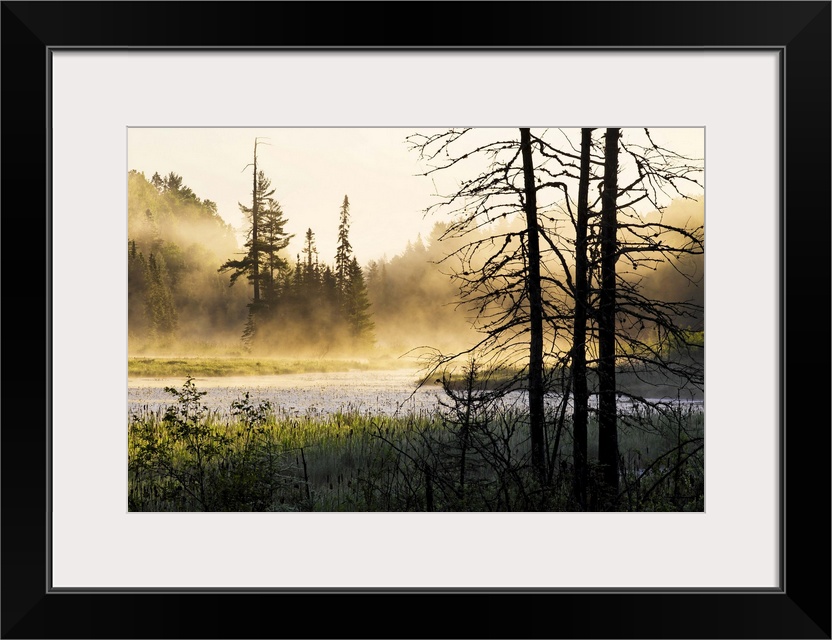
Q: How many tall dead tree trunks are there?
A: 3